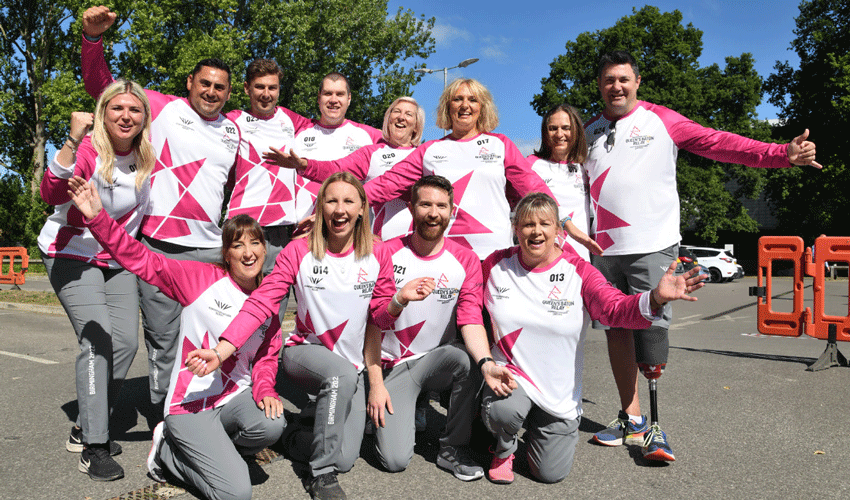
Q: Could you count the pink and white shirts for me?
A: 12